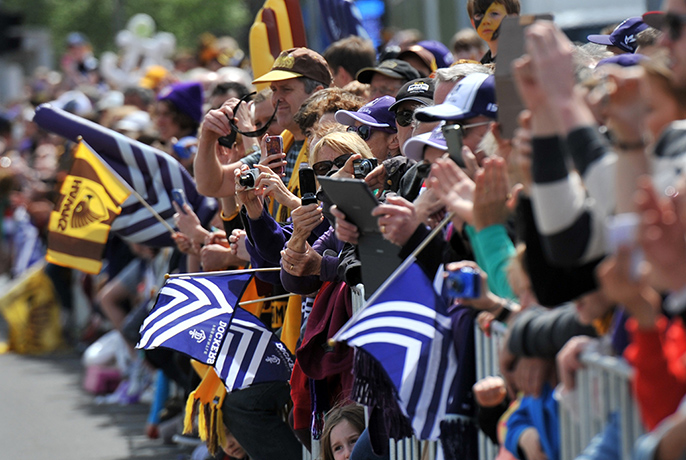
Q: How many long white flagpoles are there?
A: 4